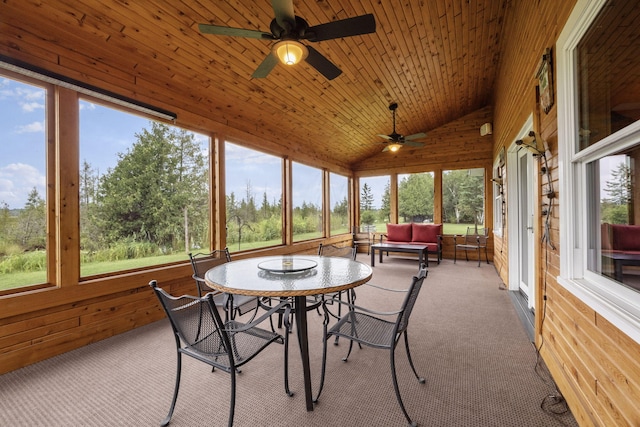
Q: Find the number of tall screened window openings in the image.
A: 8